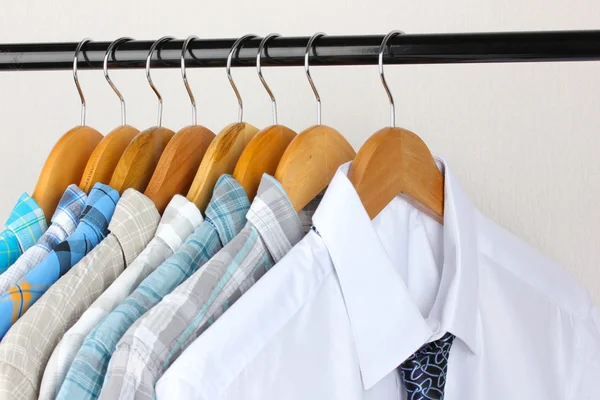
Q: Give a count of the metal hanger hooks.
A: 8